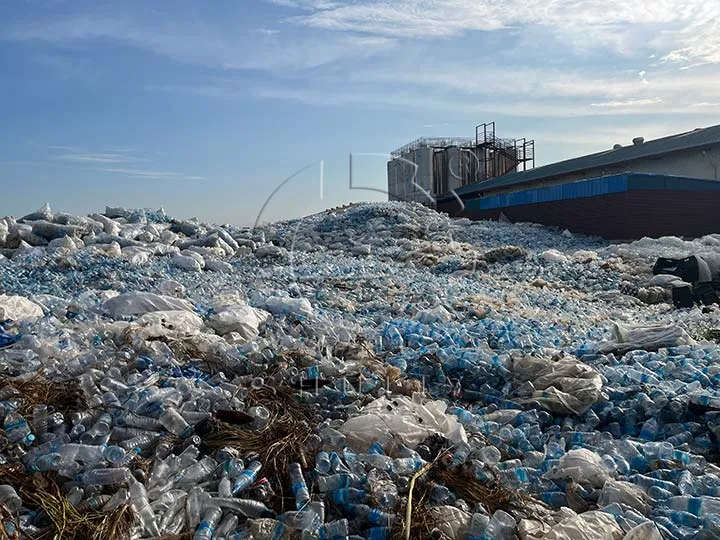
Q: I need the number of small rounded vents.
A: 2